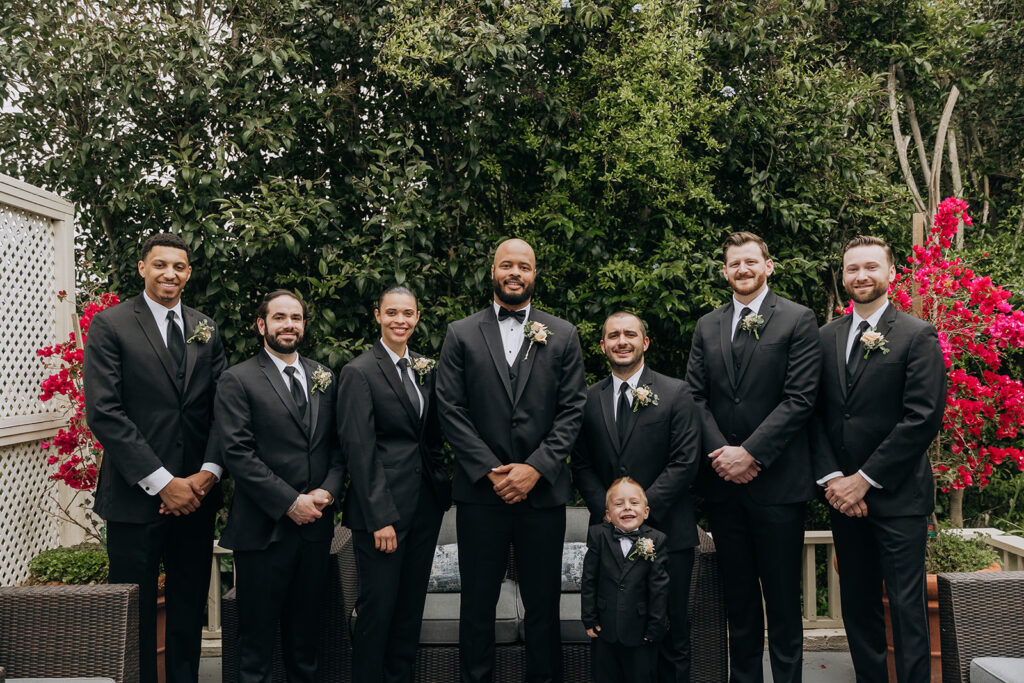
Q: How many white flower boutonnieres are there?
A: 8